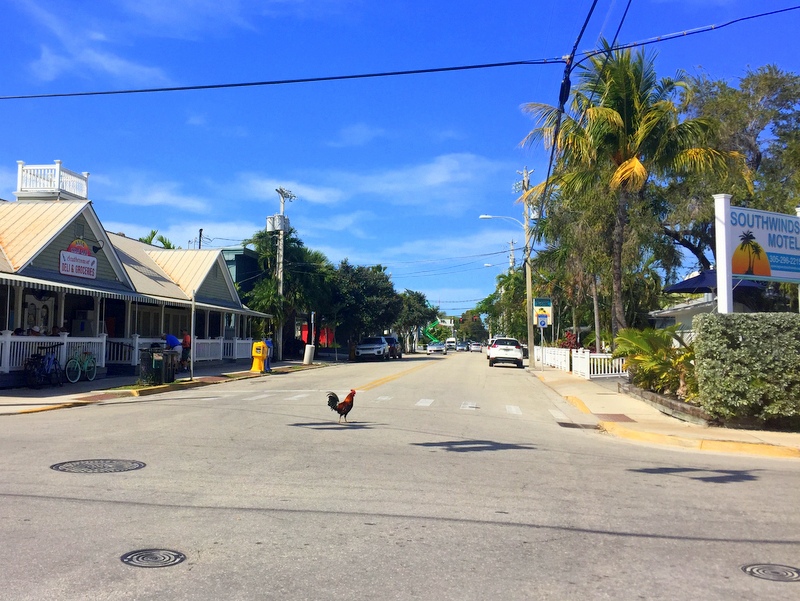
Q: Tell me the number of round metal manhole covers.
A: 3